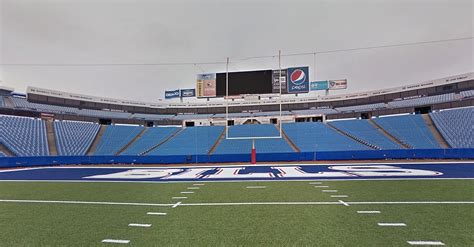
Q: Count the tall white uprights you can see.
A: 2